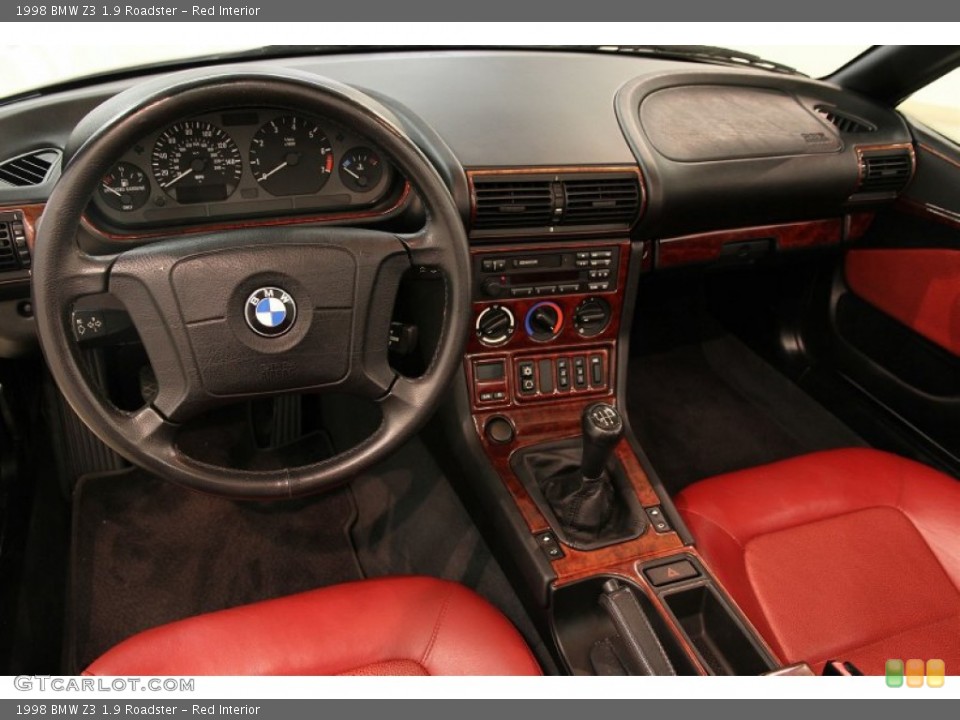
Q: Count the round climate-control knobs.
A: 3